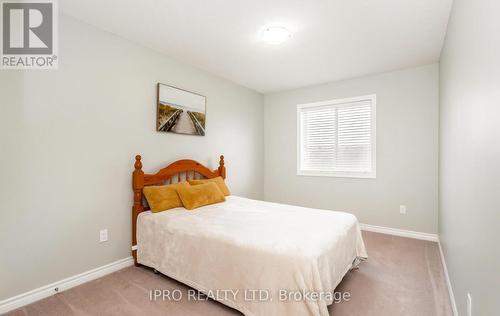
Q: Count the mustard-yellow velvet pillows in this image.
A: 3